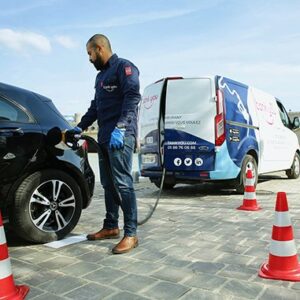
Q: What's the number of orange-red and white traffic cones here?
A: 3